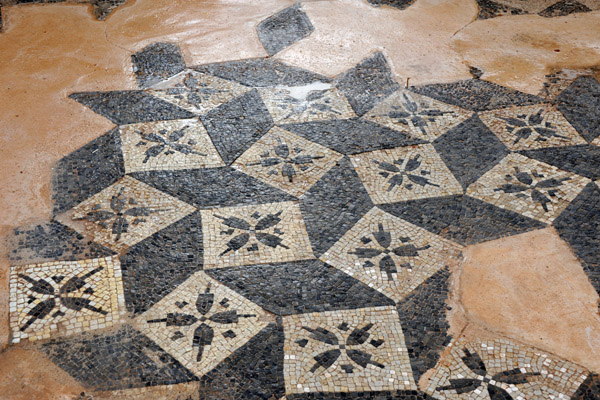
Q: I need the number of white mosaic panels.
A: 15